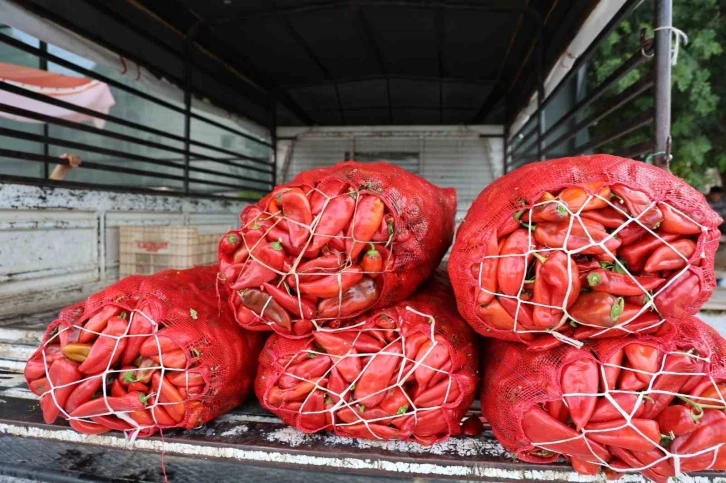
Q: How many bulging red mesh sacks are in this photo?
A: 5